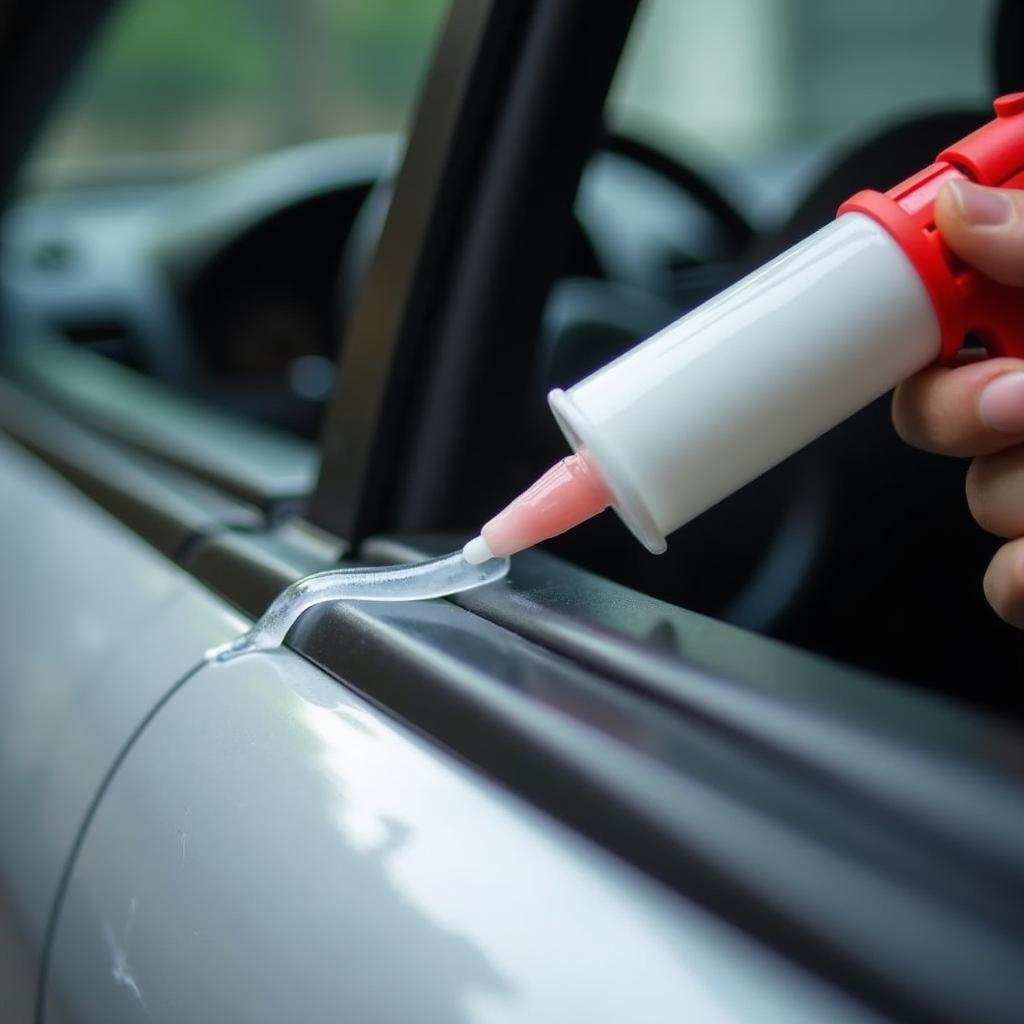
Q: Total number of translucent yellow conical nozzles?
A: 0